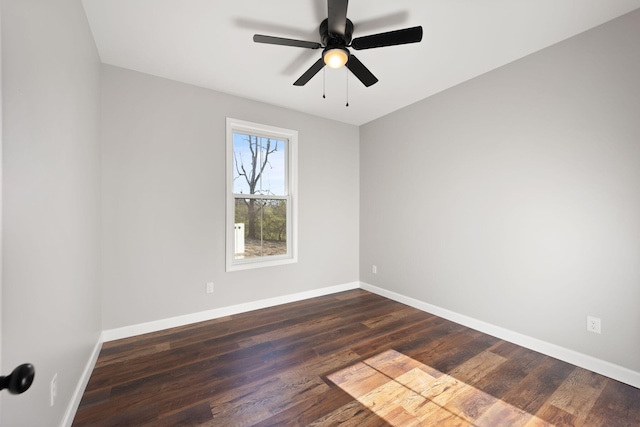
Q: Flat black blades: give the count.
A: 5